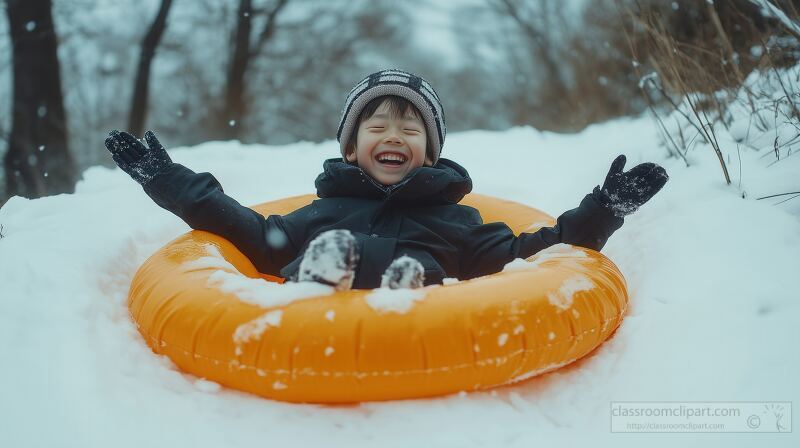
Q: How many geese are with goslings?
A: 0